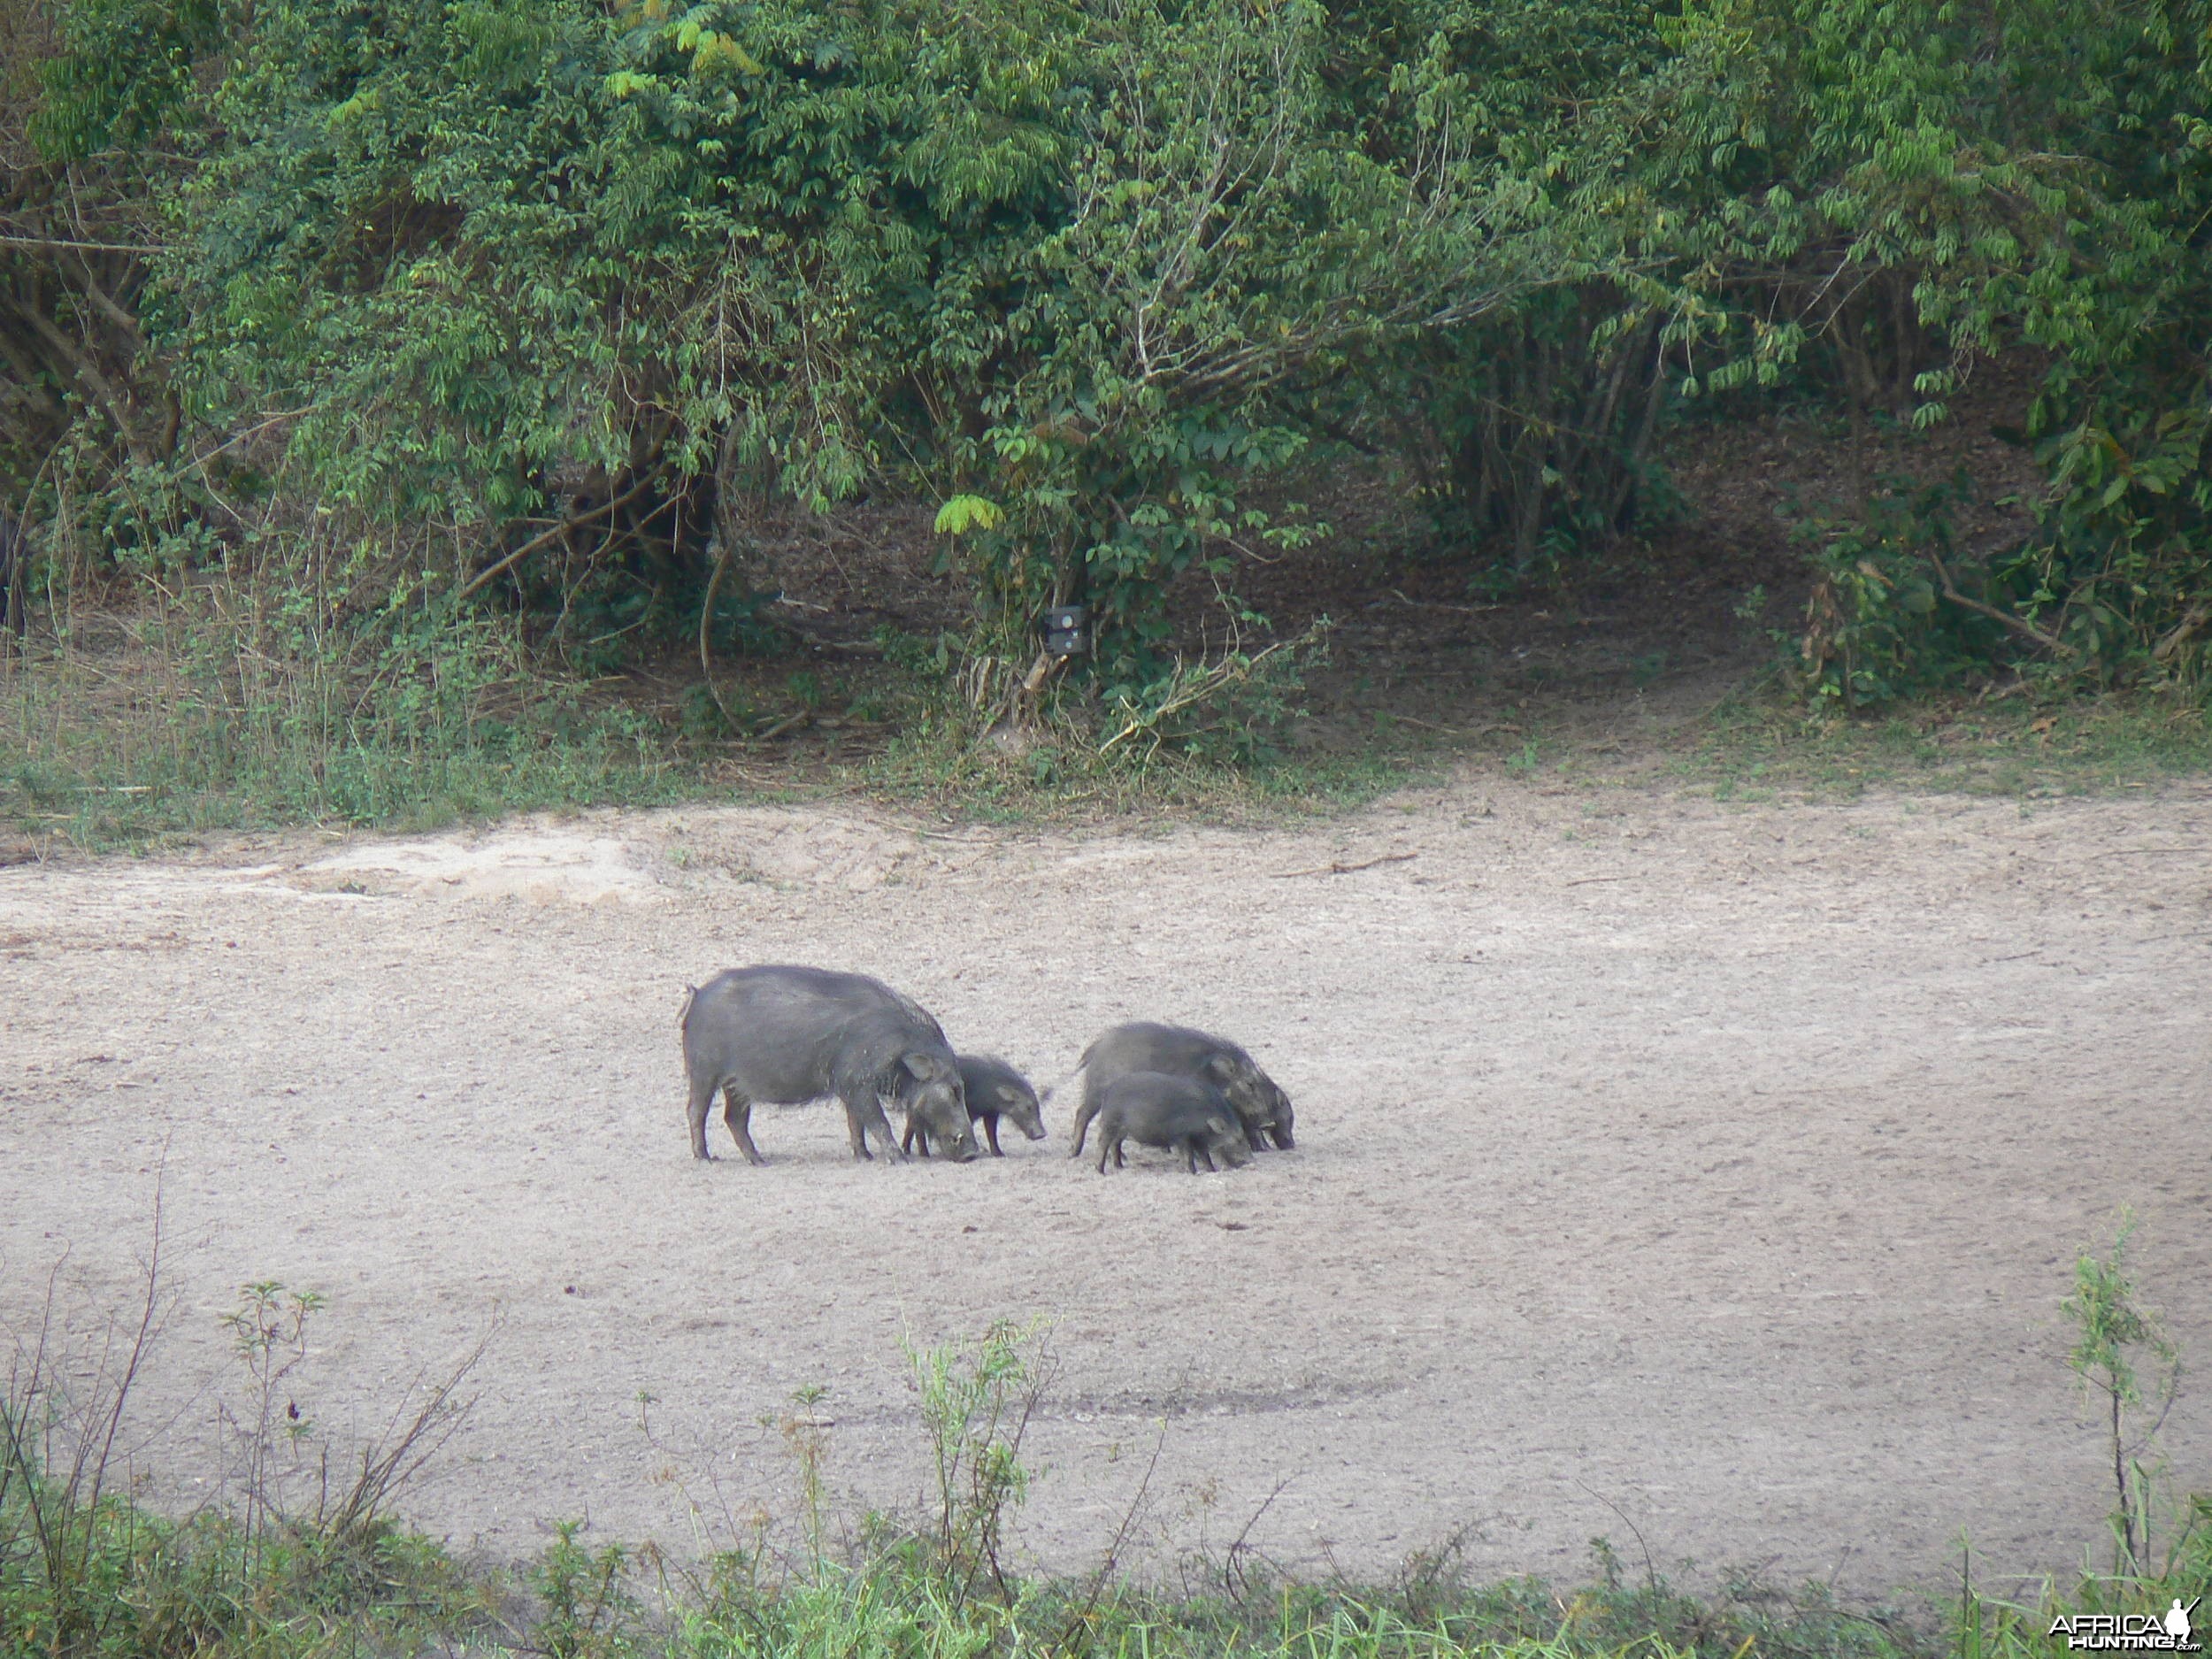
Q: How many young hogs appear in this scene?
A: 3